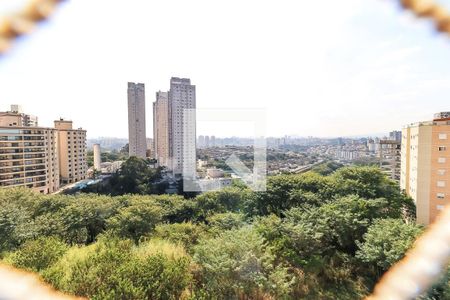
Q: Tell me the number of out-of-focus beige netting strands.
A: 4